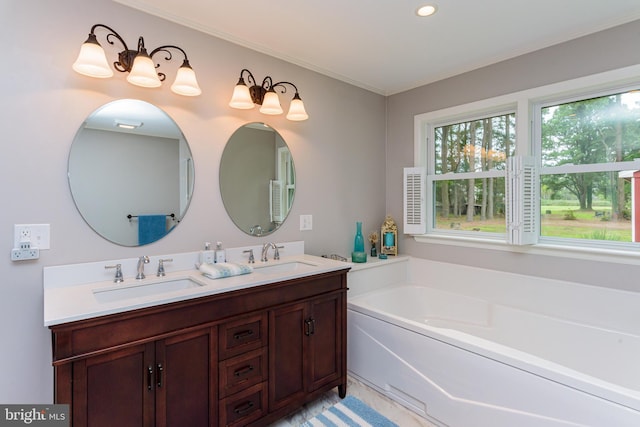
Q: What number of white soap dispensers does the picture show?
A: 2